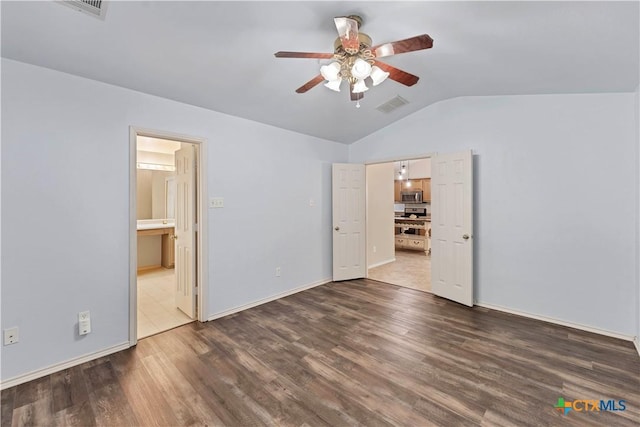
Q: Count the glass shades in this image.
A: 5